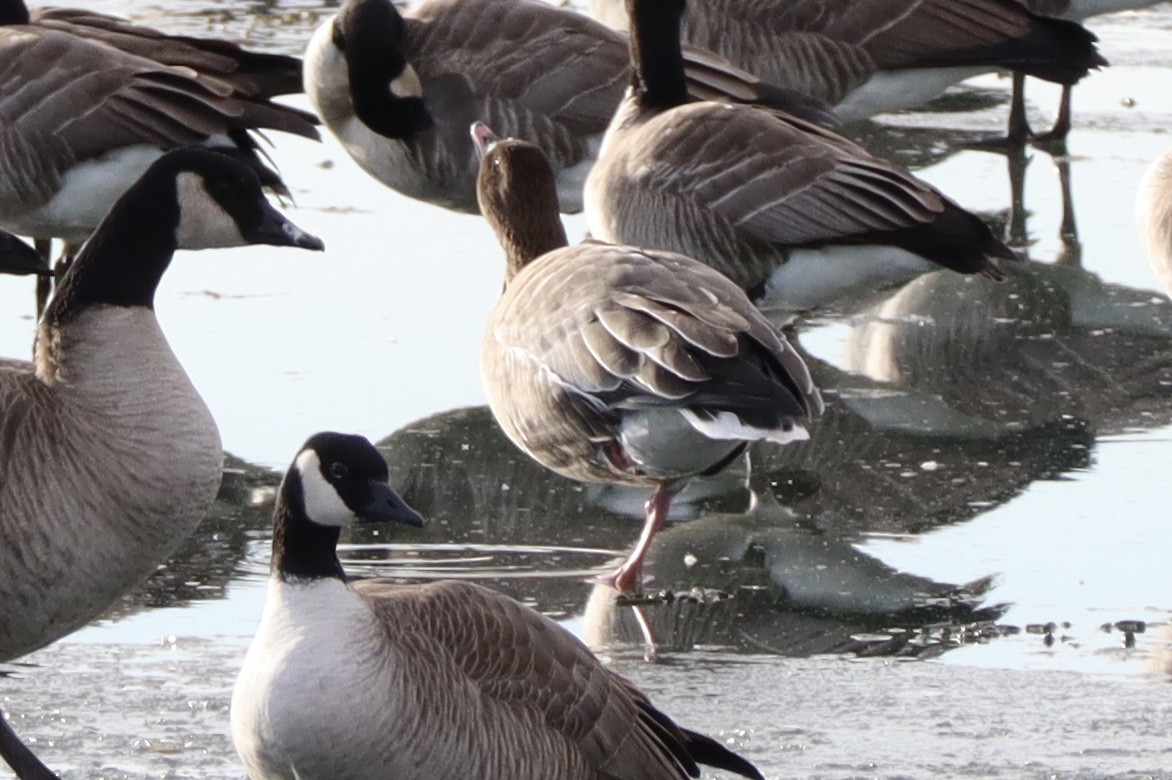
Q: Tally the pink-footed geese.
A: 1